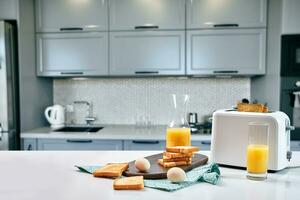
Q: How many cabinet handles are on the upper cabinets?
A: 6